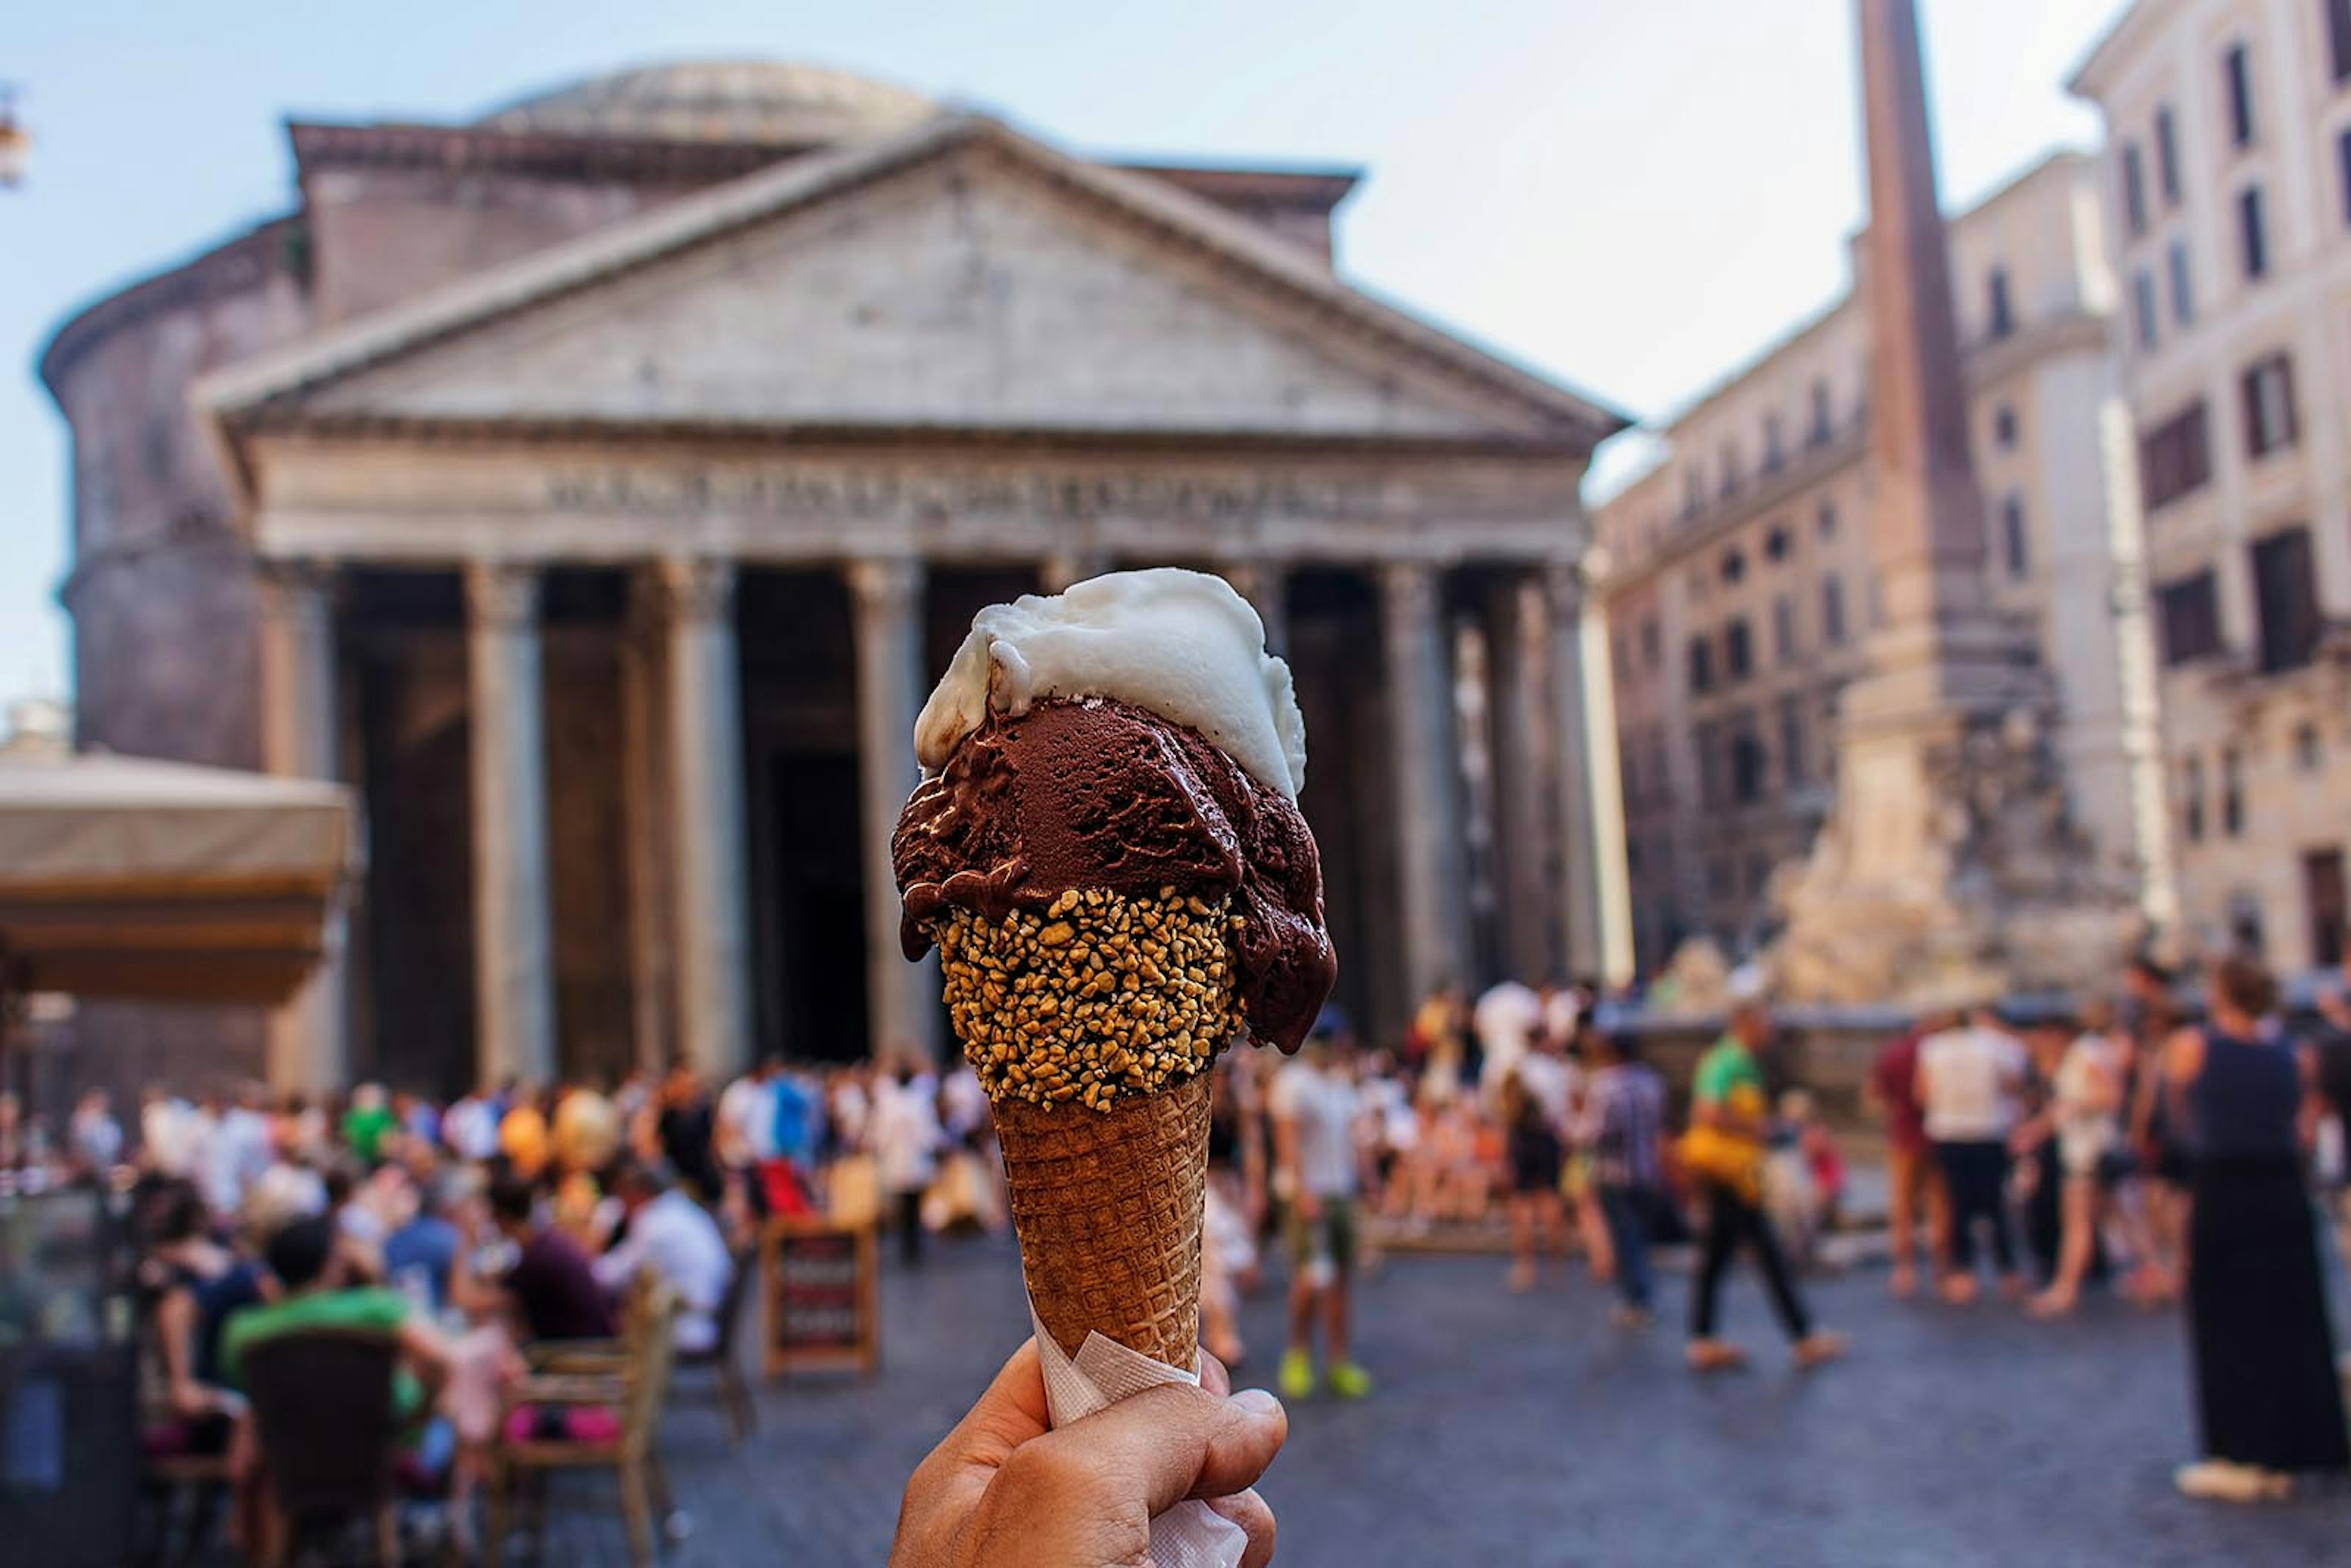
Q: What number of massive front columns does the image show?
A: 8